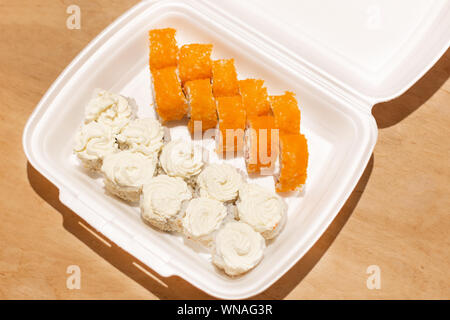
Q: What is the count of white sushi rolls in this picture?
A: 10